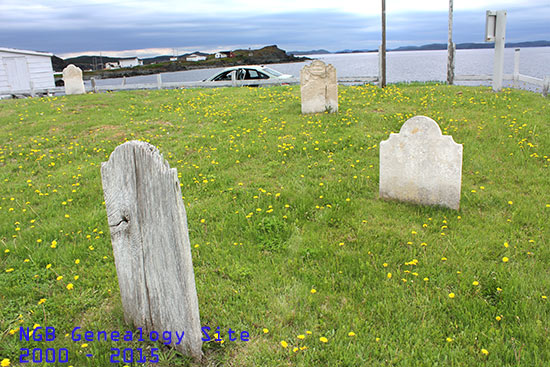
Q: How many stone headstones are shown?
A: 3